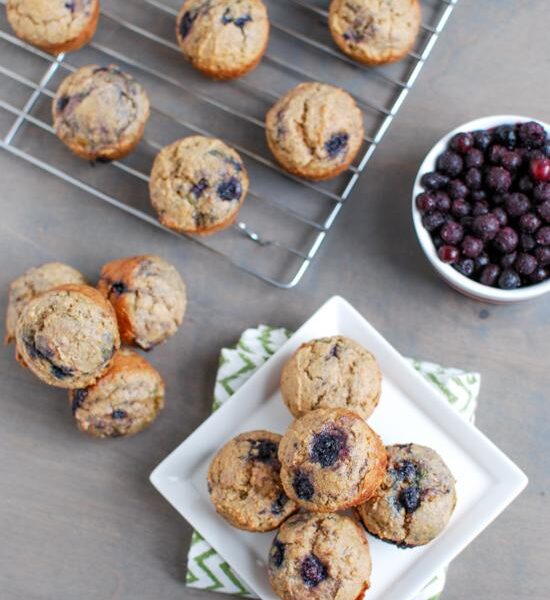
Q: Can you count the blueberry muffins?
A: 15